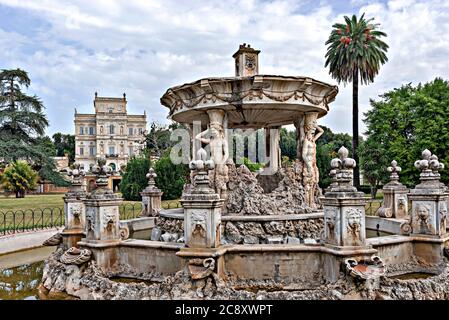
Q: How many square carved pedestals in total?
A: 7